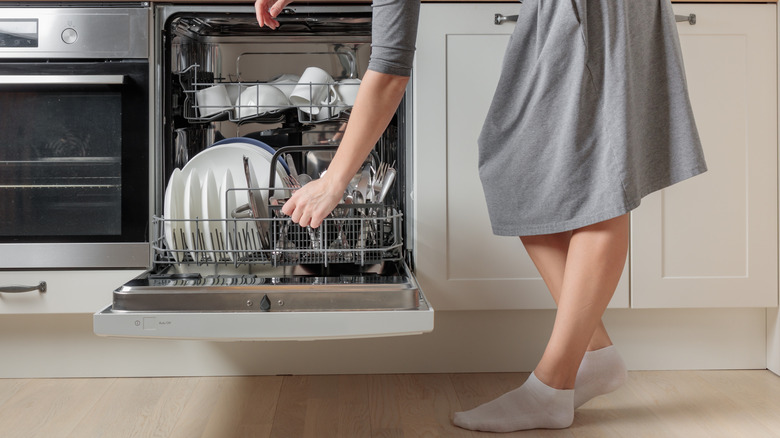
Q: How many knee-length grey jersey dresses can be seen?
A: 1